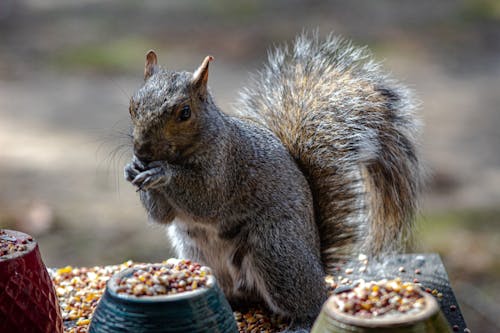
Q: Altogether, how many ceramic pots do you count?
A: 3